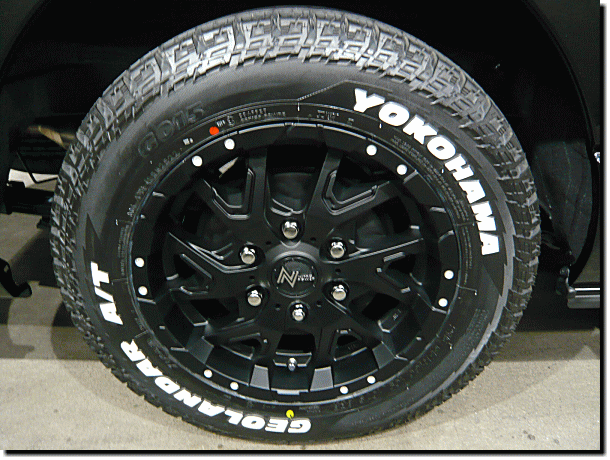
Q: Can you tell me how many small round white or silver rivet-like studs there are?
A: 12